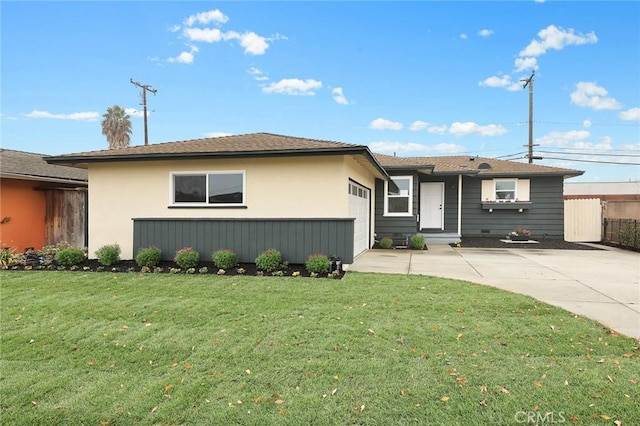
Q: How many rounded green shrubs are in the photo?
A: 9